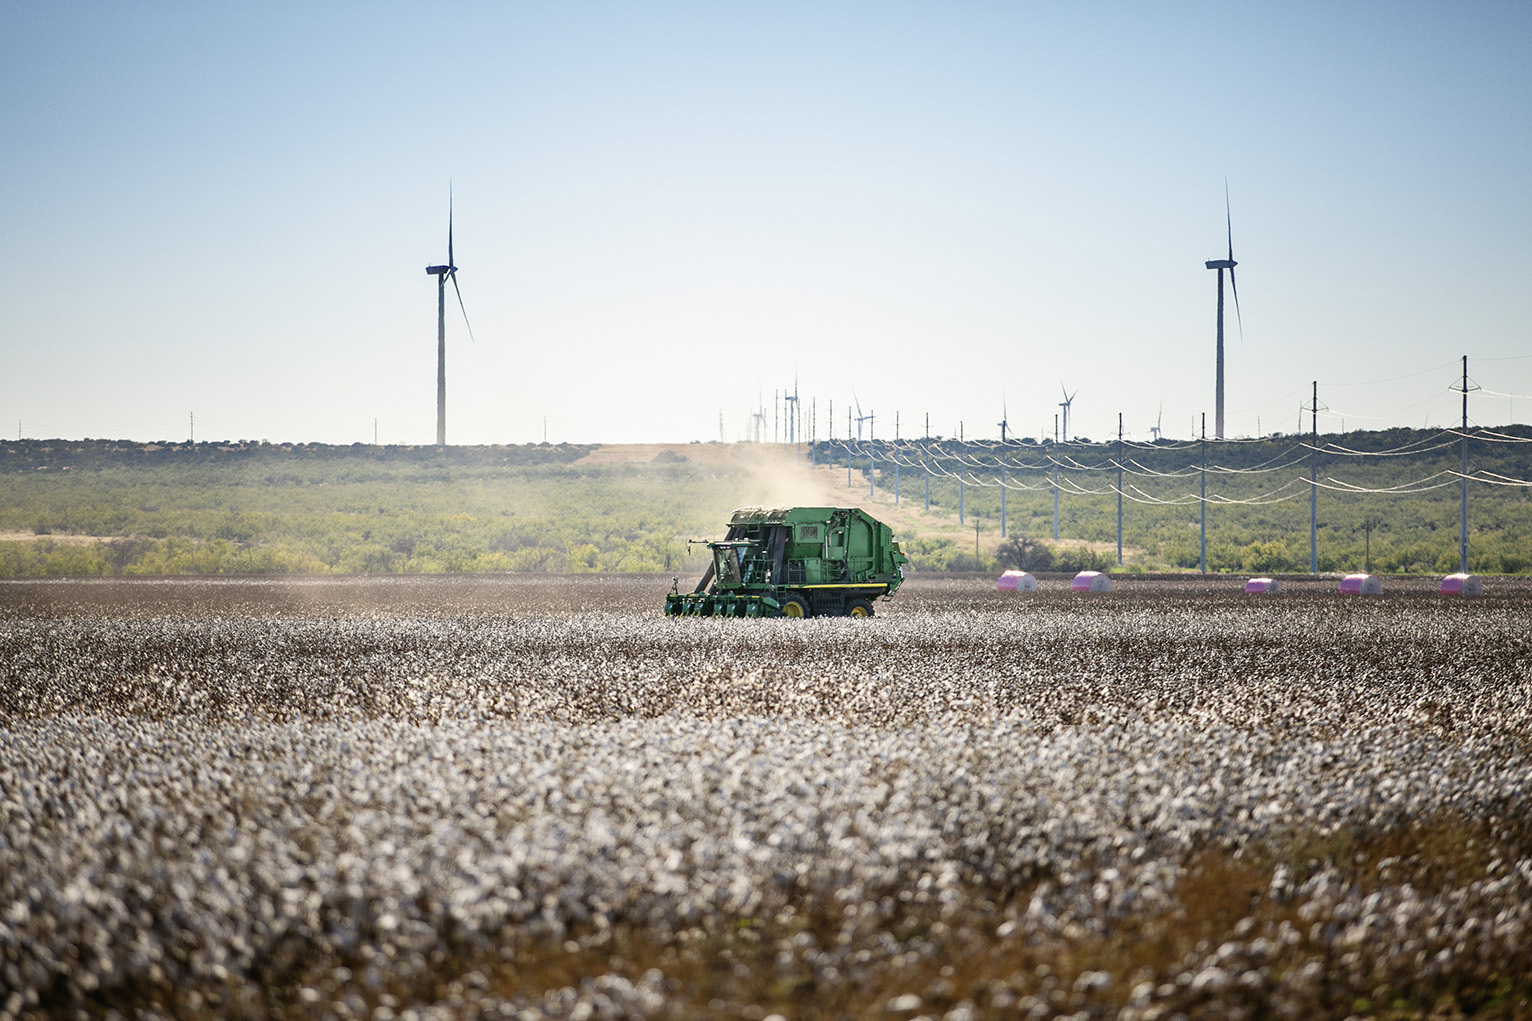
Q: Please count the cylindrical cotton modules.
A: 5